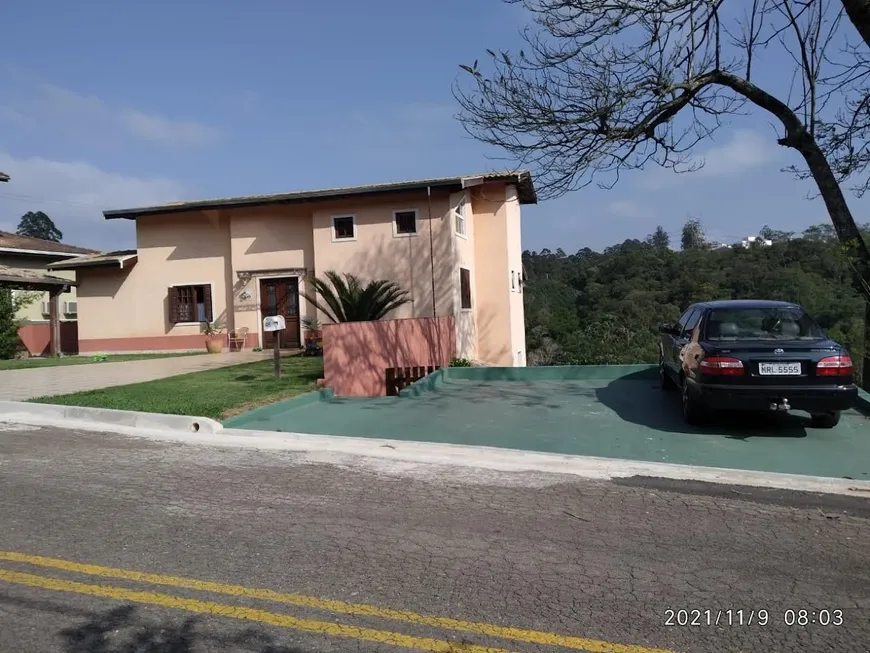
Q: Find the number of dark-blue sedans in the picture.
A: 1